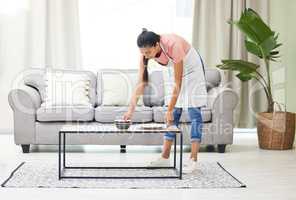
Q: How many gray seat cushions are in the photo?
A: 3